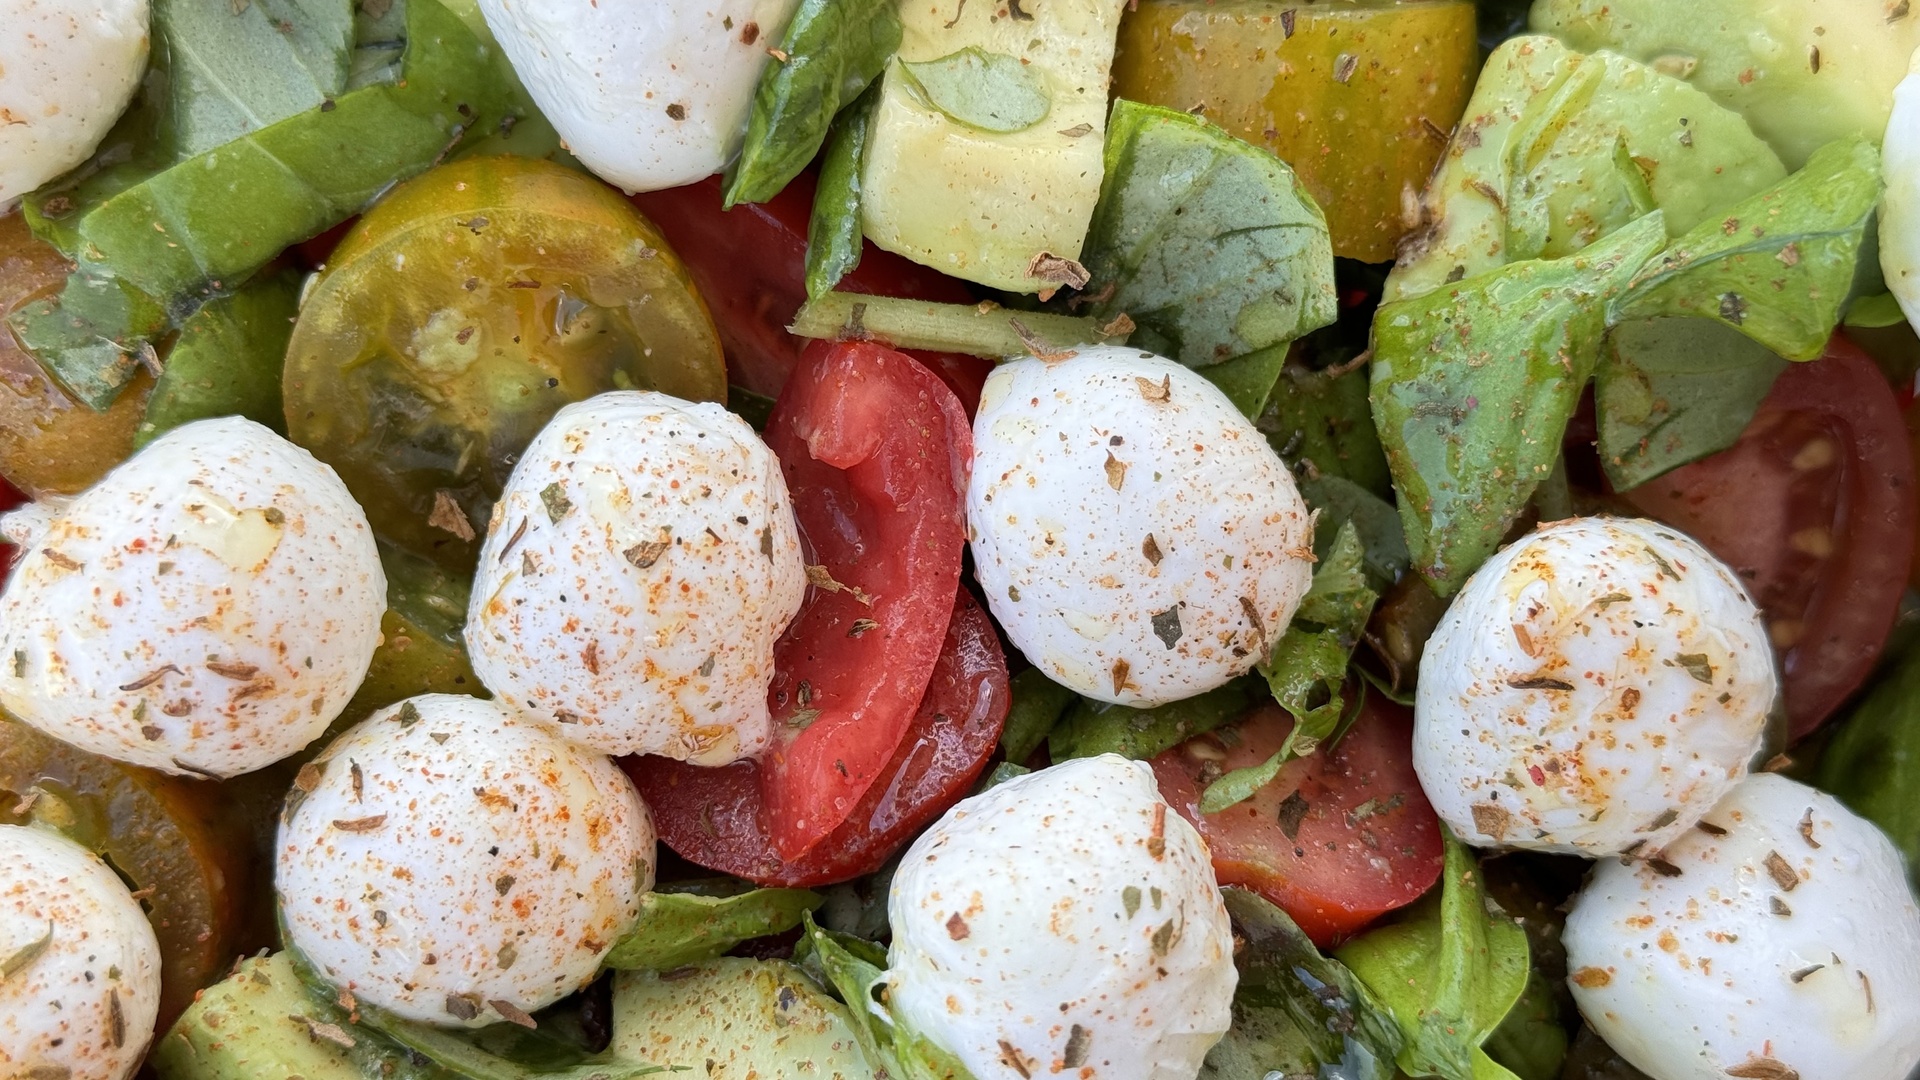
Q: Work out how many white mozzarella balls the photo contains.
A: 11